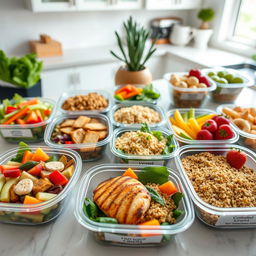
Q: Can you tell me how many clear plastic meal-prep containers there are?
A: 13